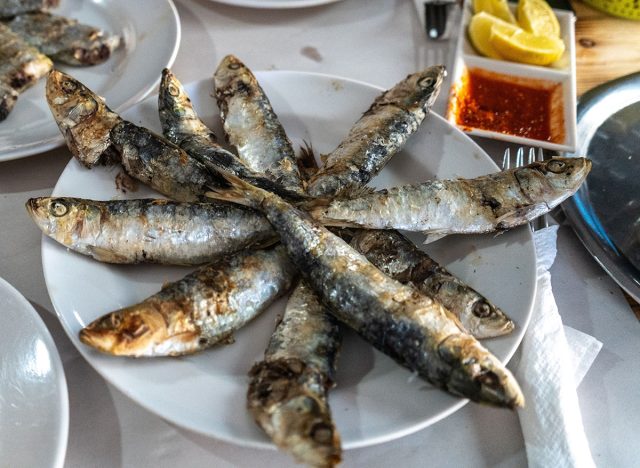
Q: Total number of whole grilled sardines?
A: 10